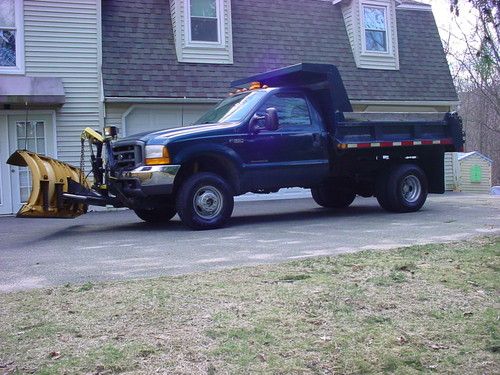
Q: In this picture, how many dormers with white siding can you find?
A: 2